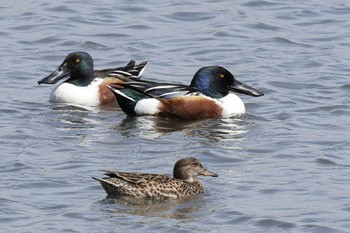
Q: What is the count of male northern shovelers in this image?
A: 2